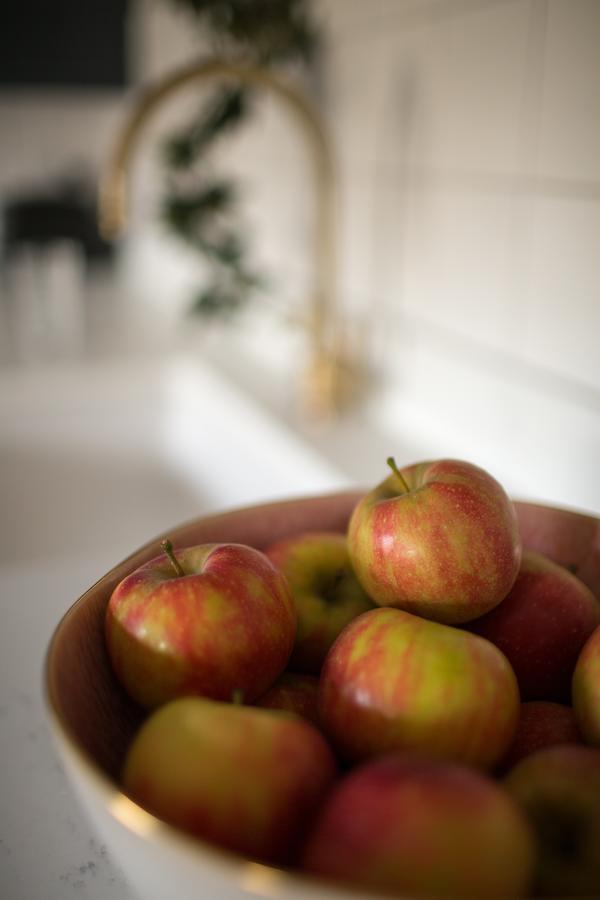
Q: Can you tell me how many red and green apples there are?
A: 11